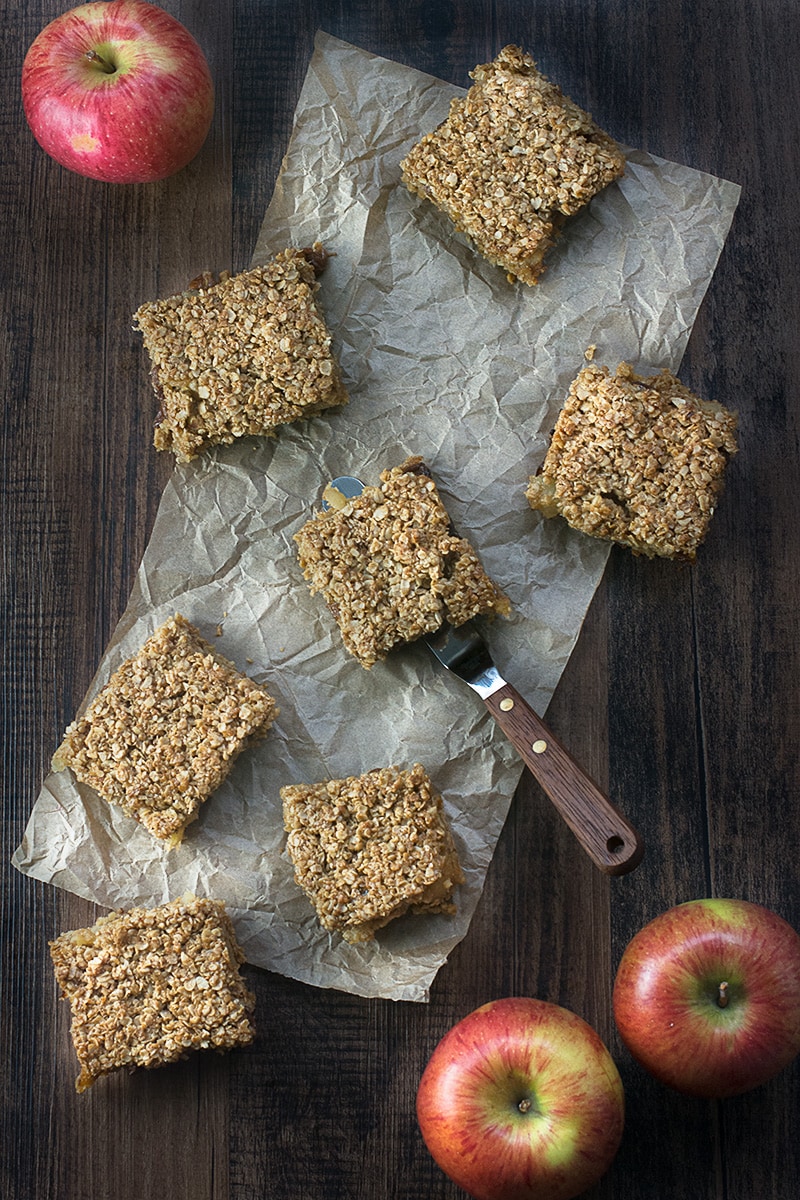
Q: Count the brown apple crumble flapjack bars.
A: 7